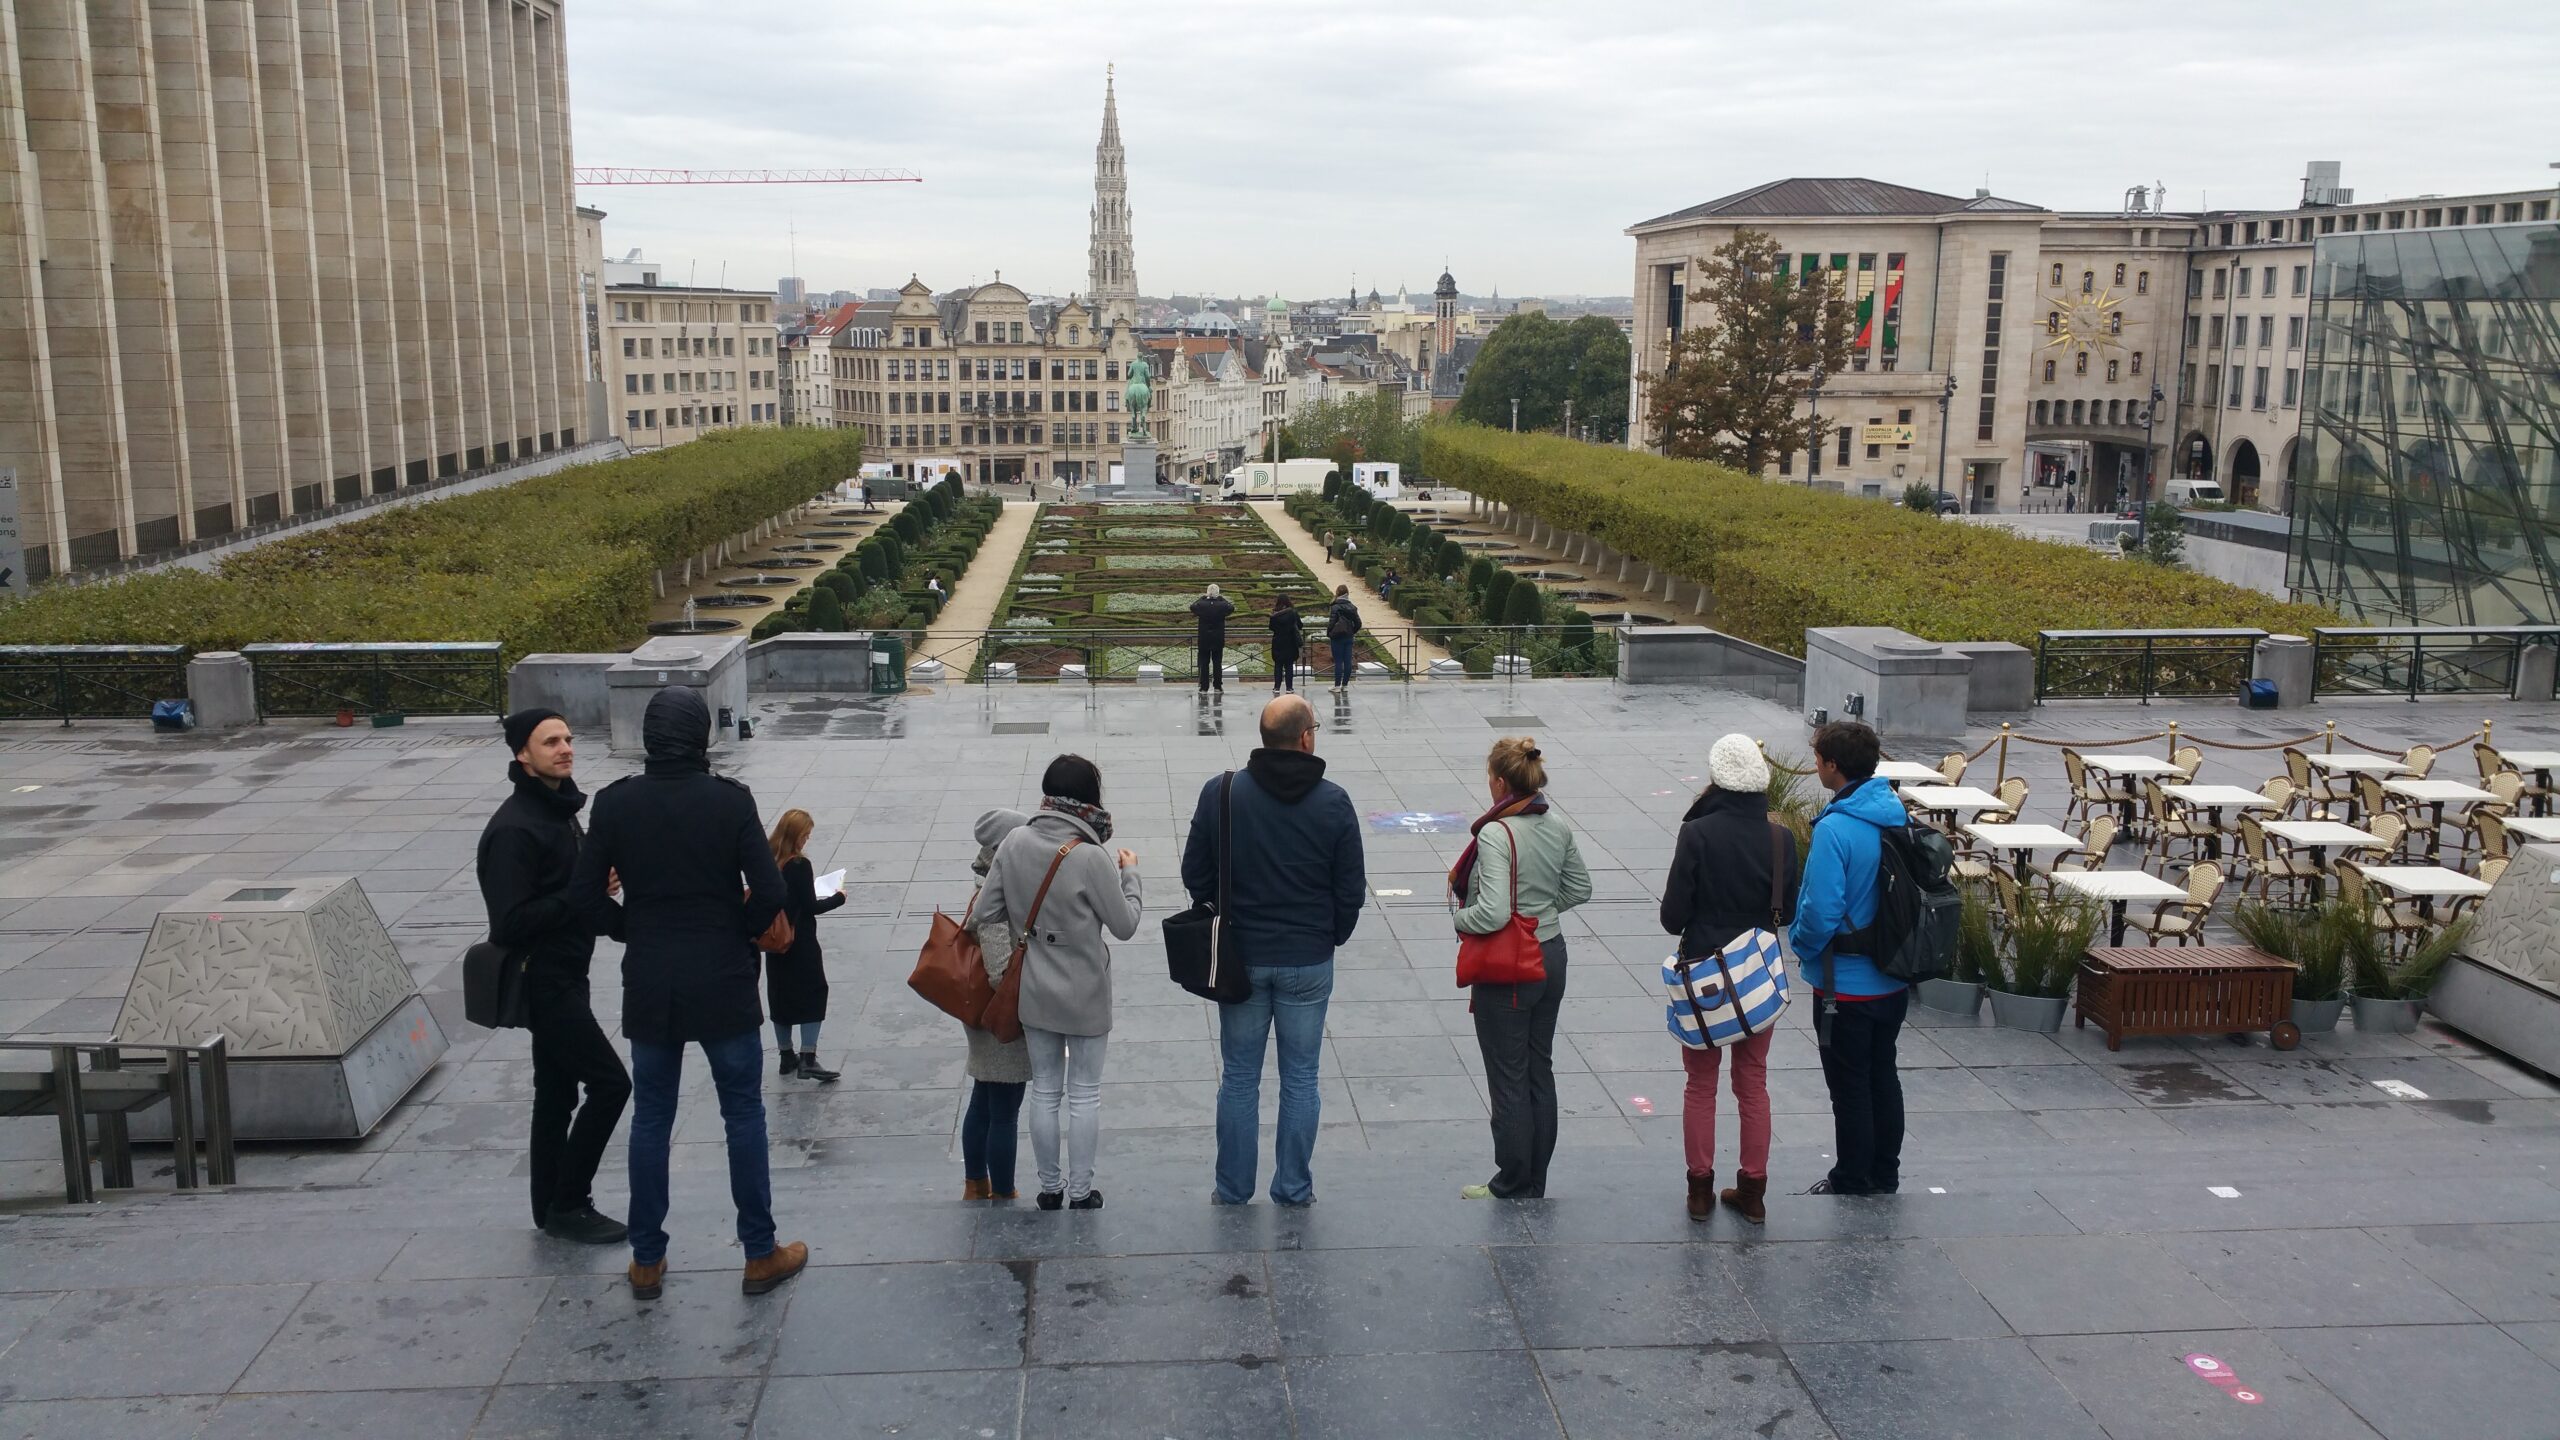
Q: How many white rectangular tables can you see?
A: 12